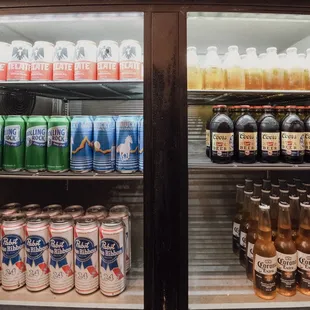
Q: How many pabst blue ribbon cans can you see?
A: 11